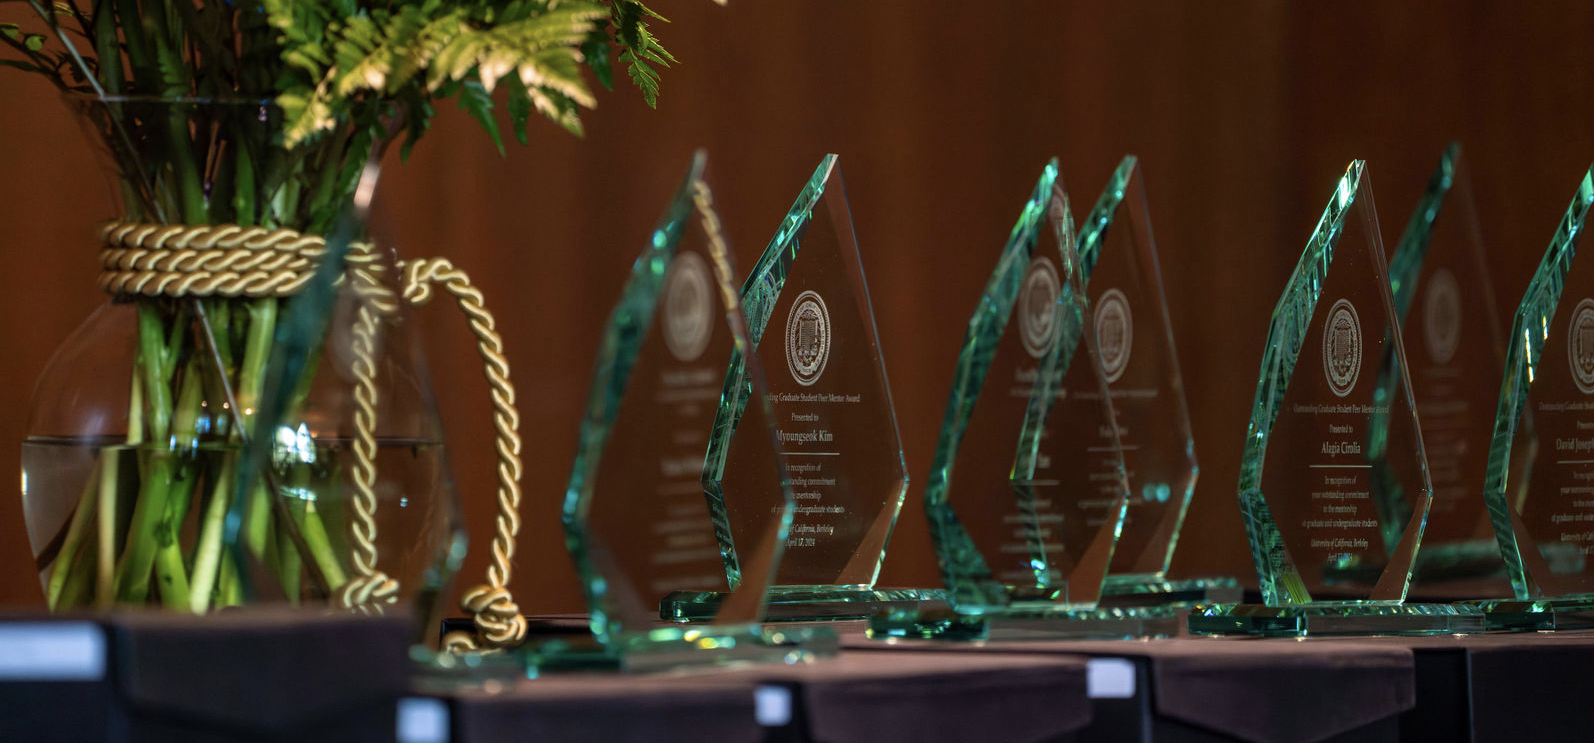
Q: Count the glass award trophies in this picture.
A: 8